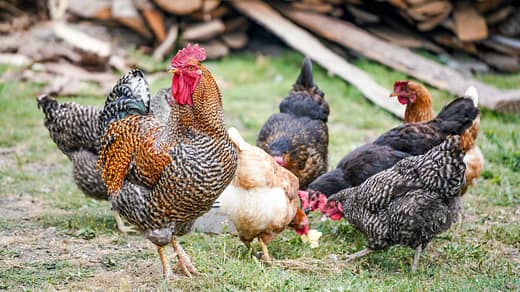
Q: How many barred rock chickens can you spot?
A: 2